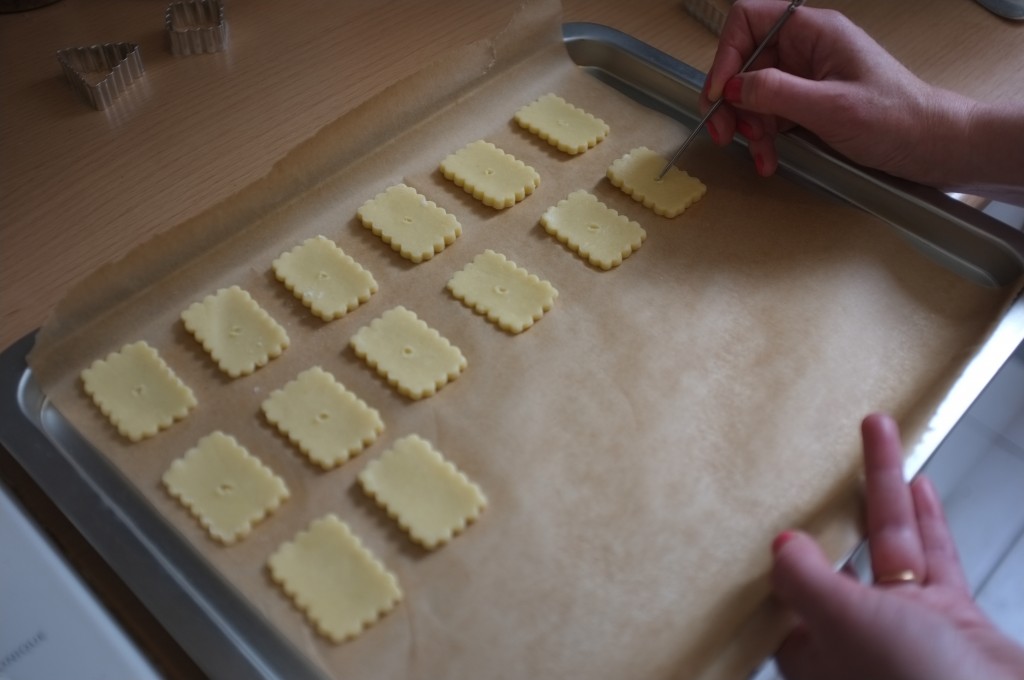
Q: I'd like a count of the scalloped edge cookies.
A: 14